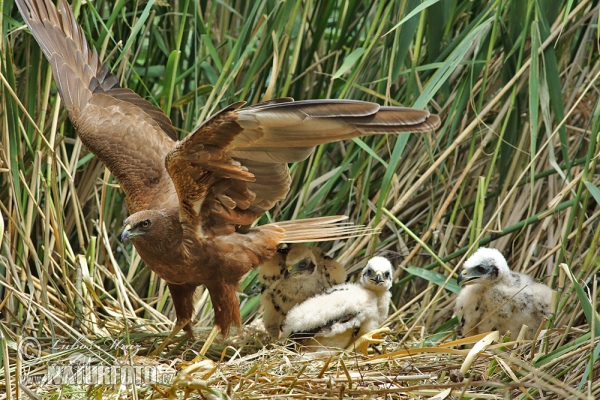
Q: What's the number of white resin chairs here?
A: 0